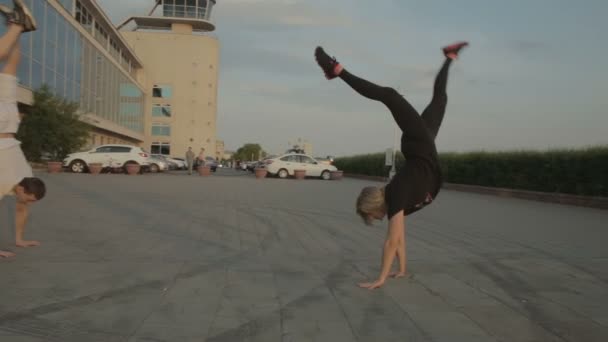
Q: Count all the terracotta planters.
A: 7